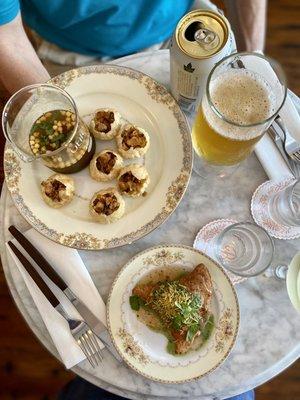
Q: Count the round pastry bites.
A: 6